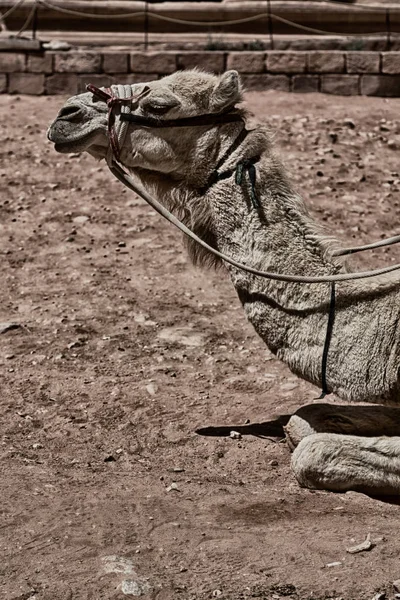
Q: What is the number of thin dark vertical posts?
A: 4